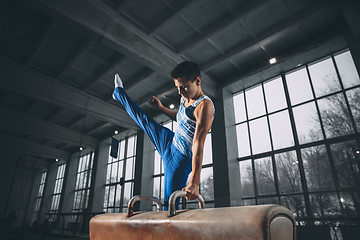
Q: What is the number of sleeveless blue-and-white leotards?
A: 1